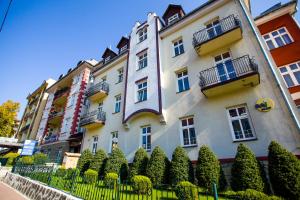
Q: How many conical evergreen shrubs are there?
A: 9